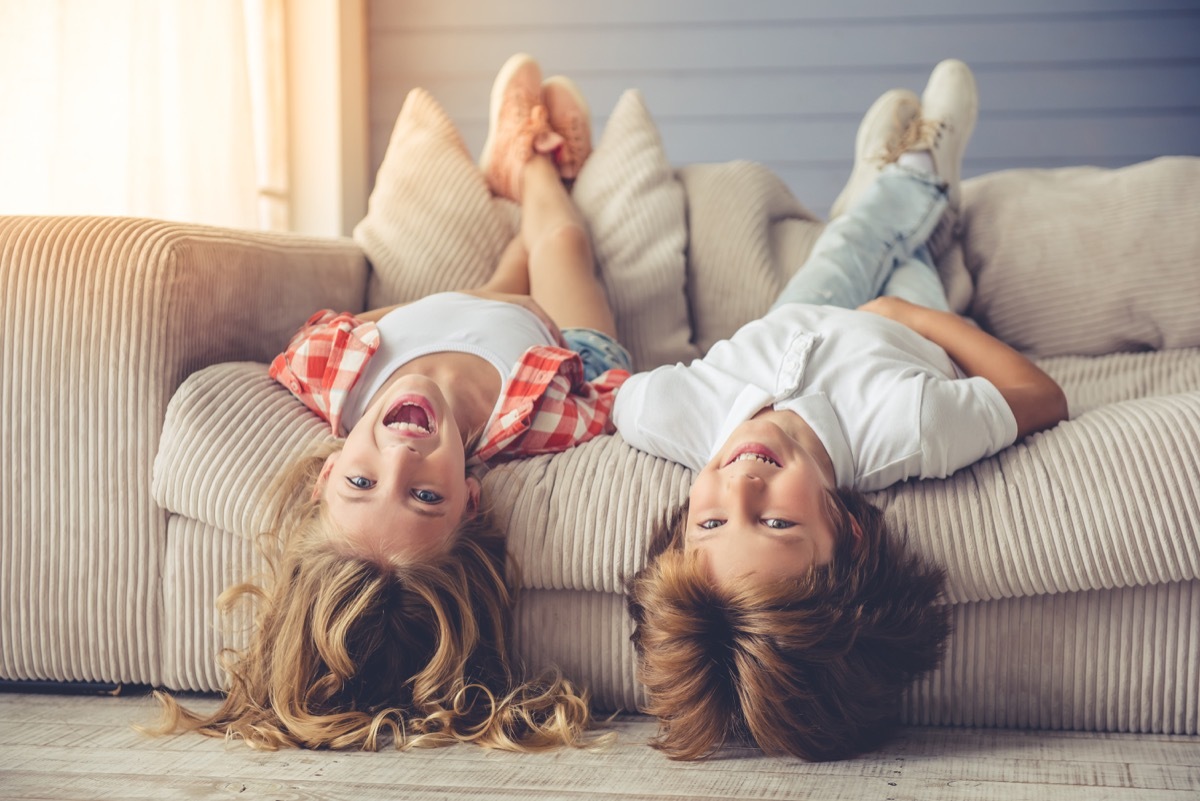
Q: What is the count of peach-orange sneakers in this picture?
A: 2